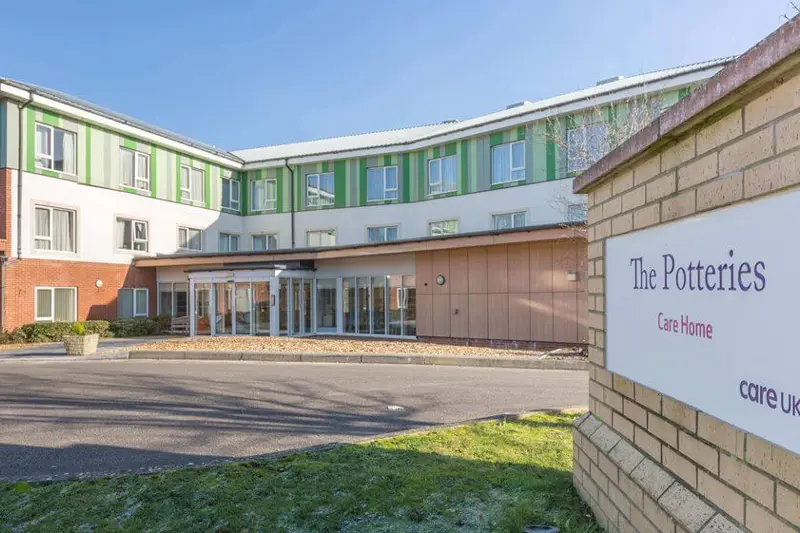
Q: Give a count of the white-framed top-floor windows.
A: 10